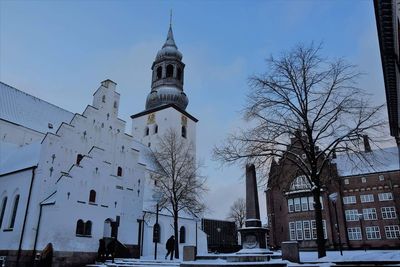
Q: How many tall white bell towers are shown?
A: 1